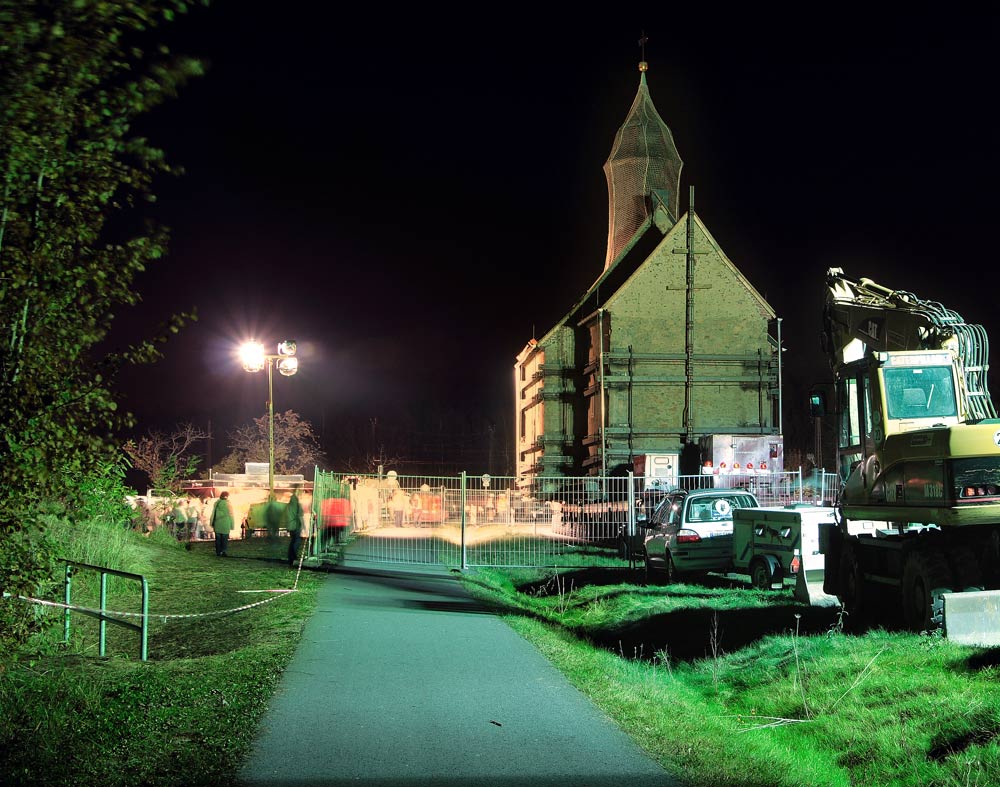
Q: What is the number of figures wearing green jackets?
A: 2